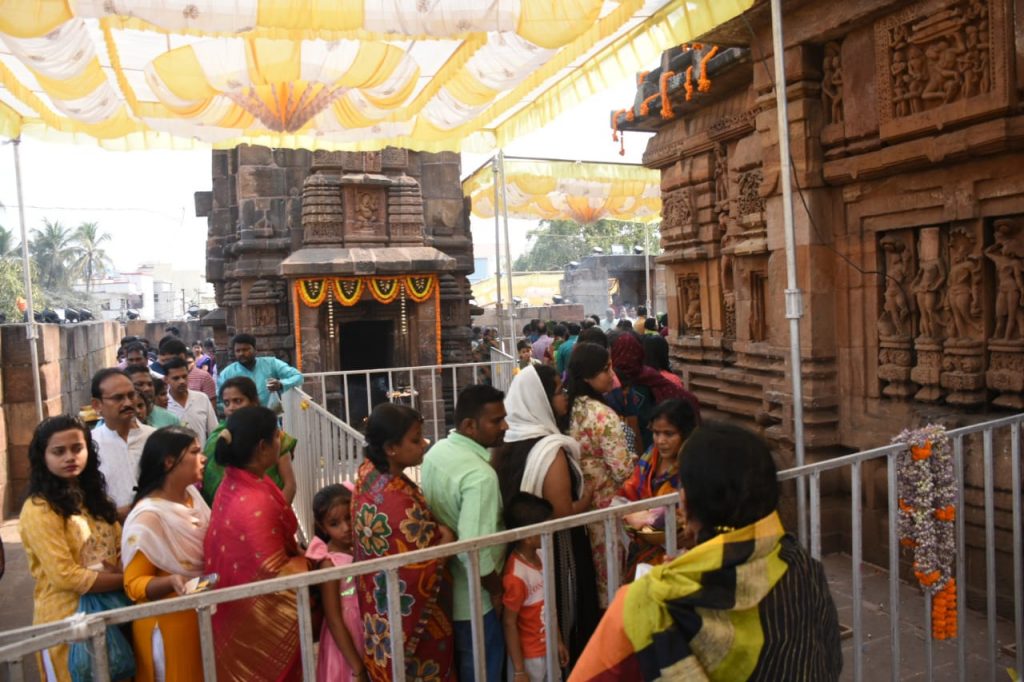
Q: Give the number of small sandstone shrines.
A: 1